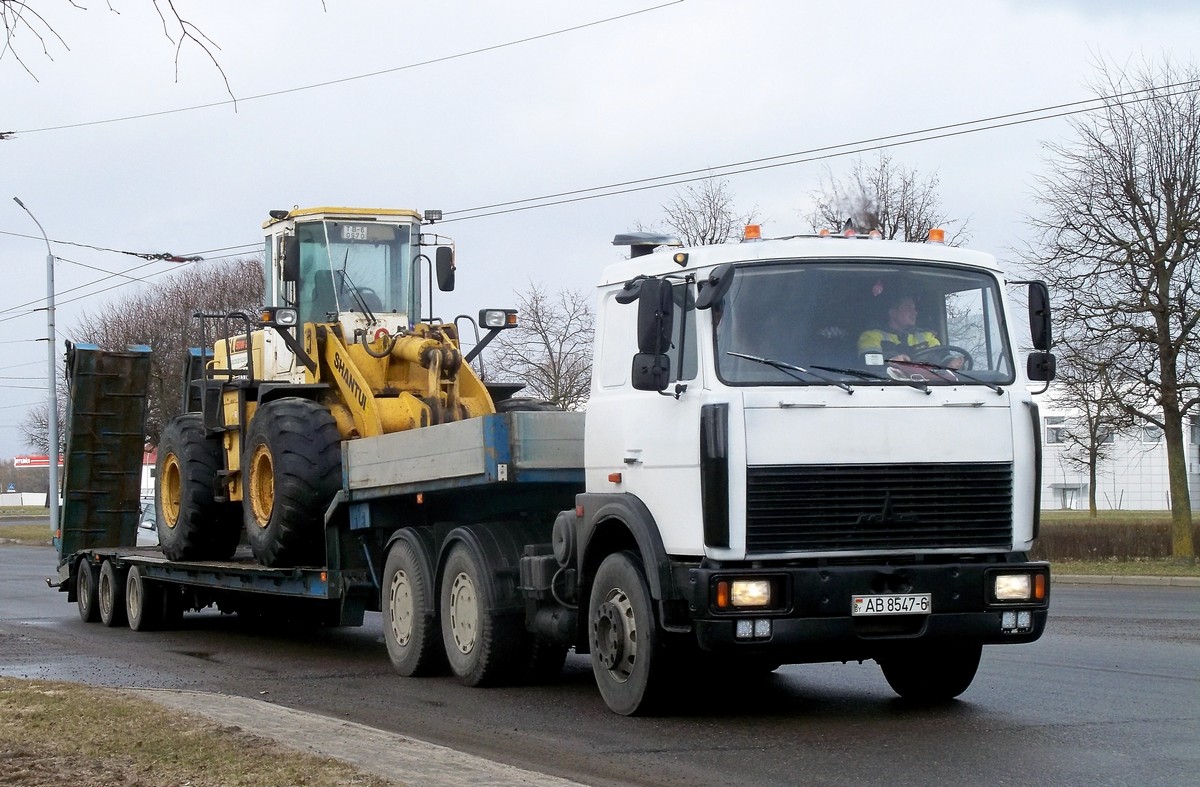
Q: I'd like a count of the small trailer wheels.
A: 3